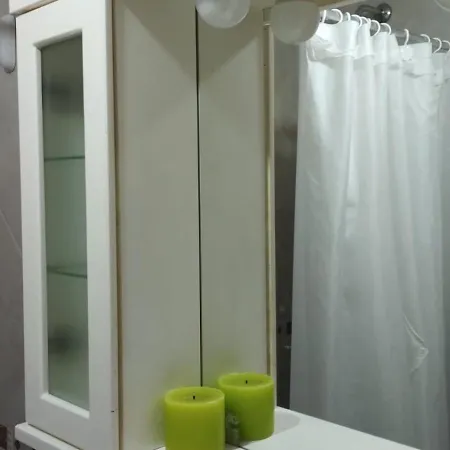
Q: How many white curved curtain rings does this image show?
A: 12